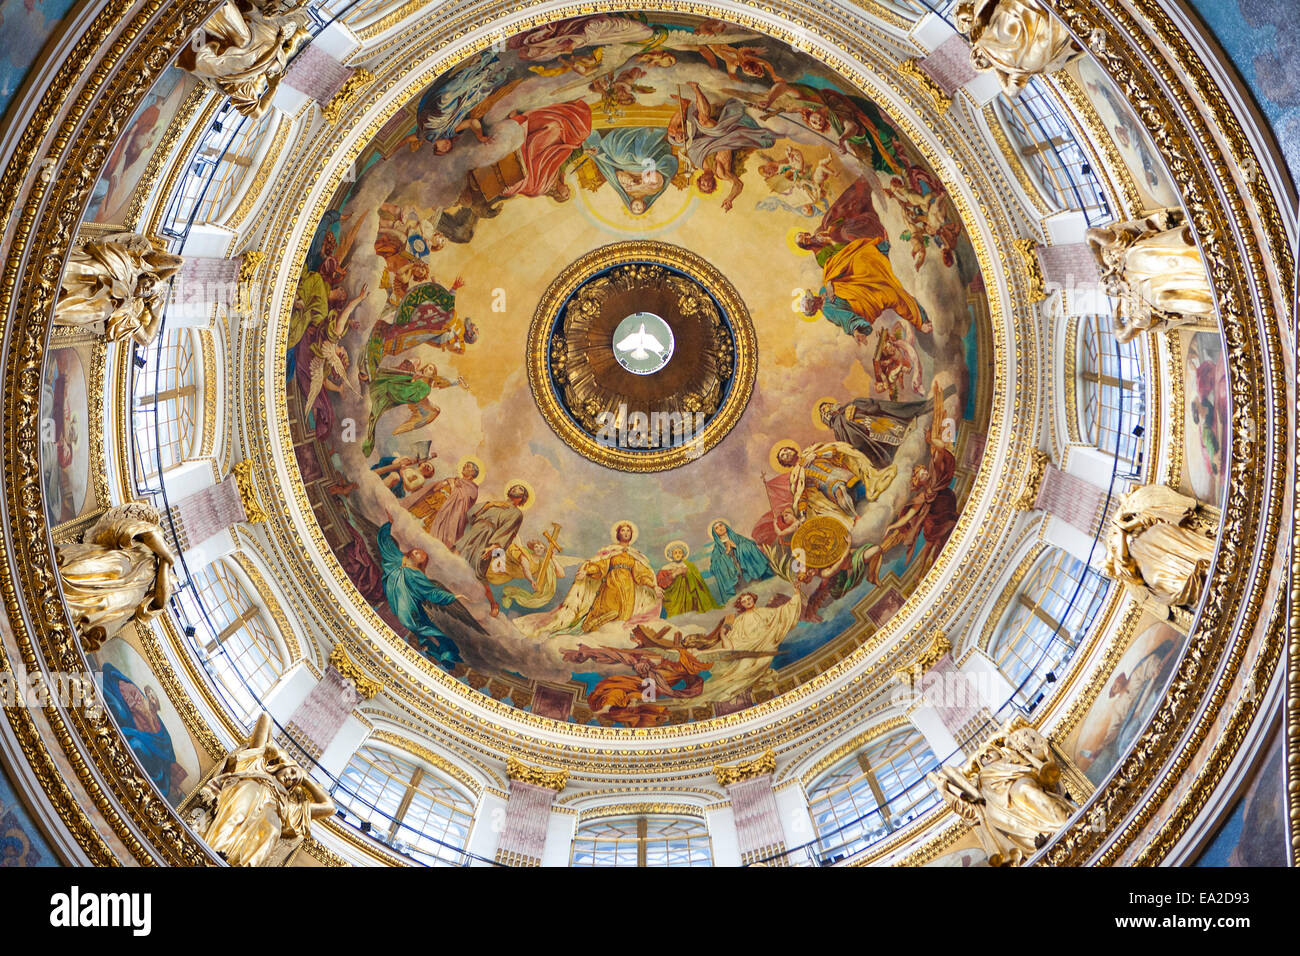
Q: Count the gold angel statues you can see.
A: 8